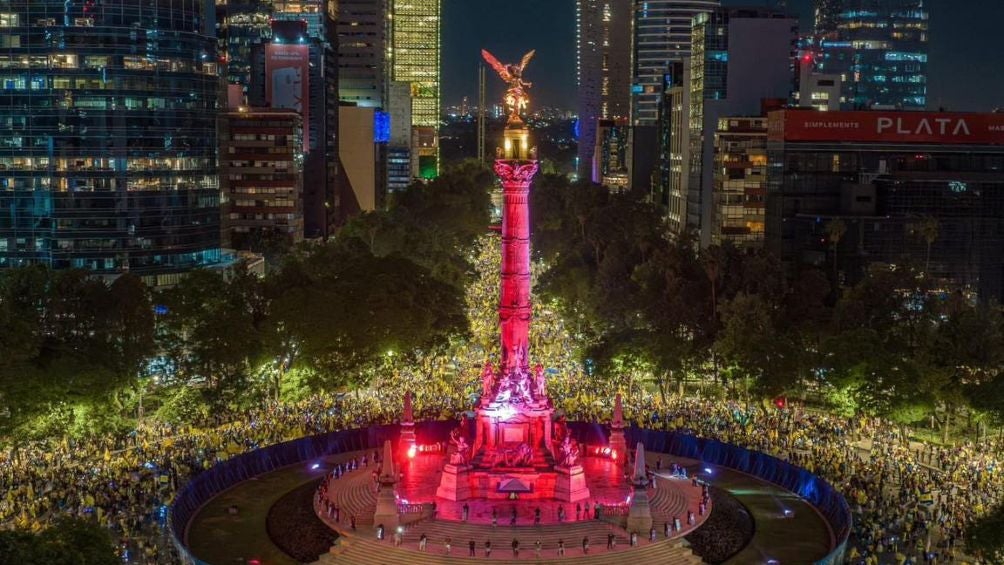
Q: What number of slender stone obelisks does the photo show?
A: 4